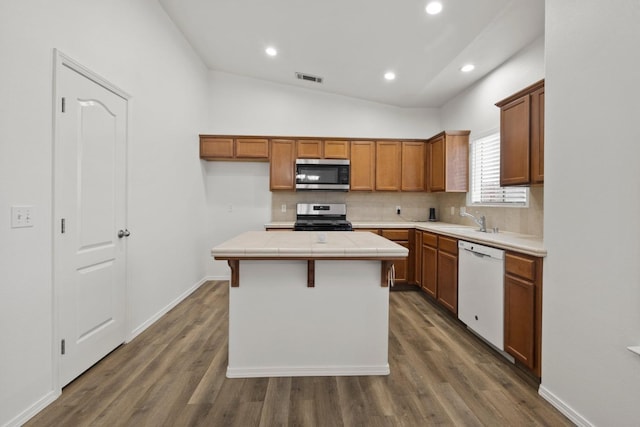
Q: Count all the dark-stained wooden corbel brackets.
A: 3